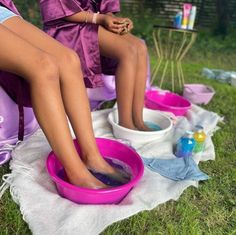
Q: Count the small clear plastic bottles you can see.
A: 2